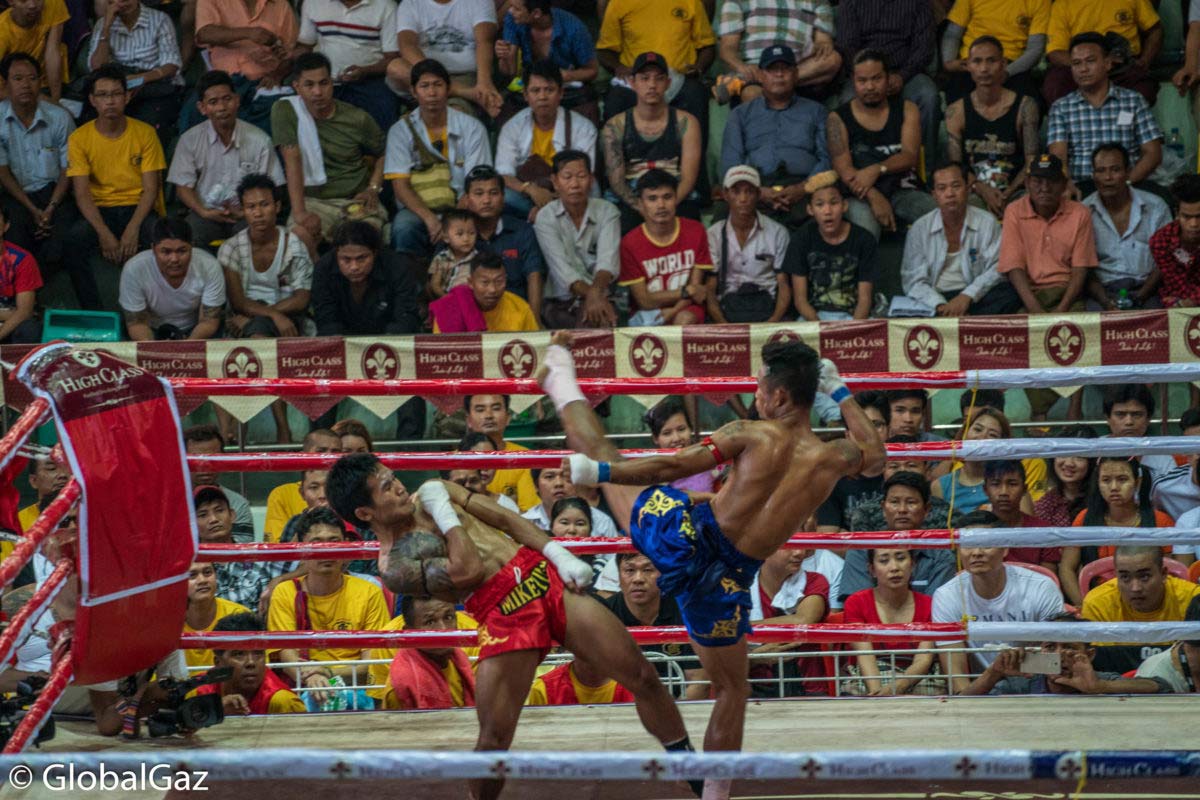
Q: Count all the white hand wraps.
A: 4